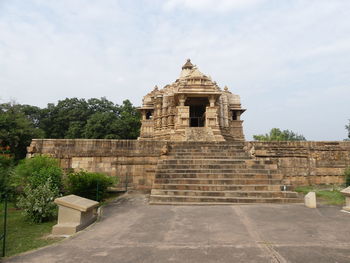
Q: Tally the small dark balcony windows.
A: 2